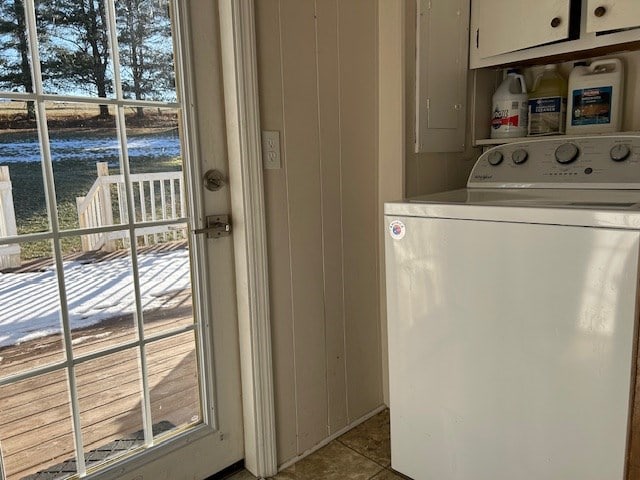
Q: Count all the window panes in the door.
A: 12